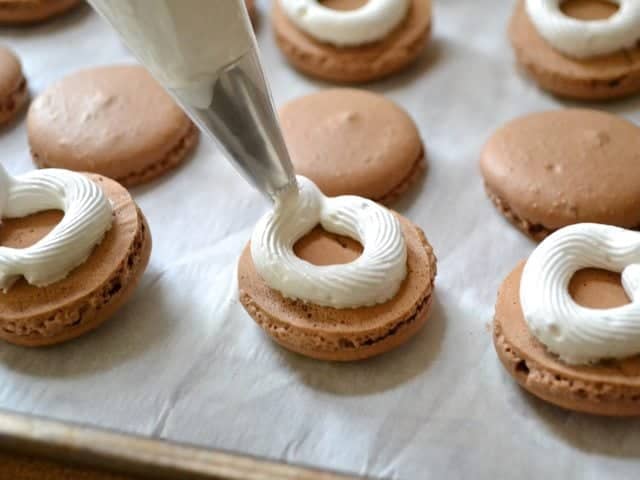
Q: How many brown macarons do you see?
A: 11